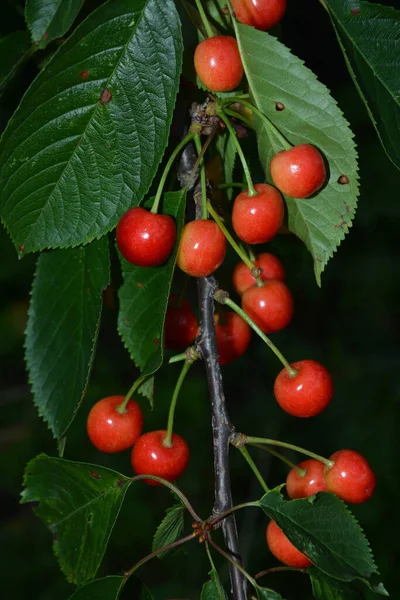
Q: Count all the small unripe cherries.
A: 0